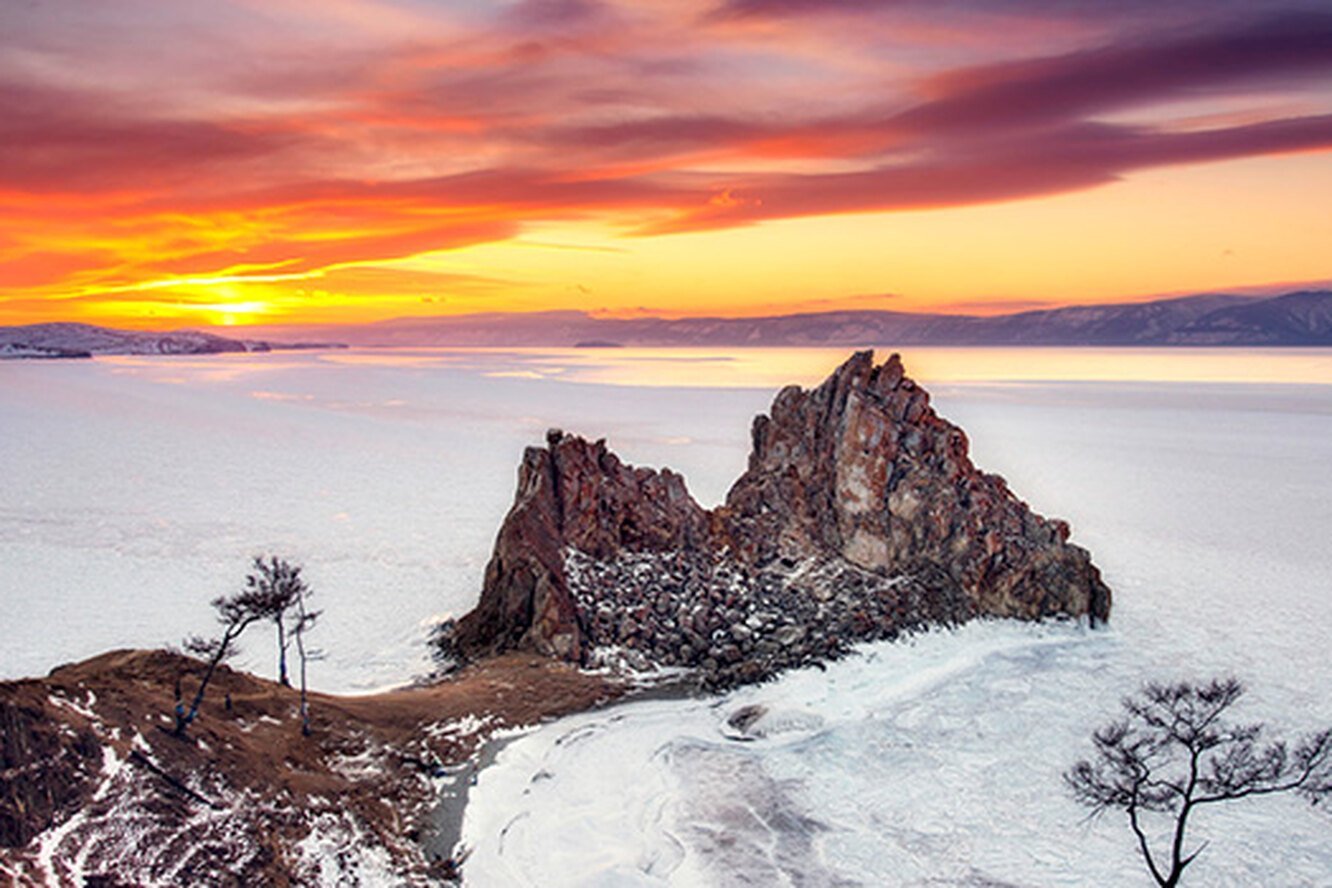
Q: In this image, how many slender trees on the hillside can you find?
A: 3